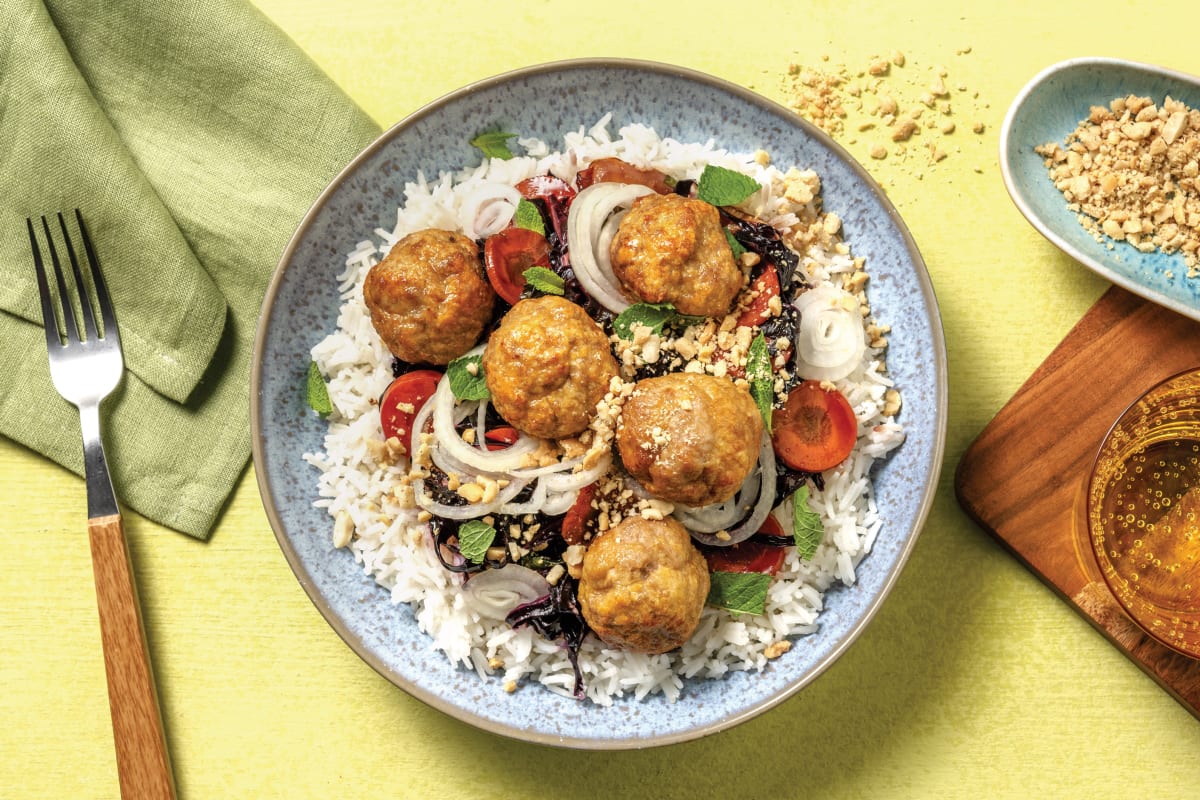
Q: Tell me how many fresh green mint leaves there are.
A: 12